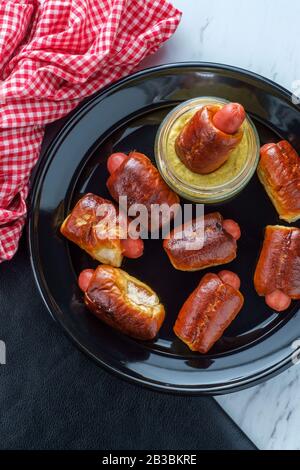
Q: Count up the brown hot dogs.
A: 8